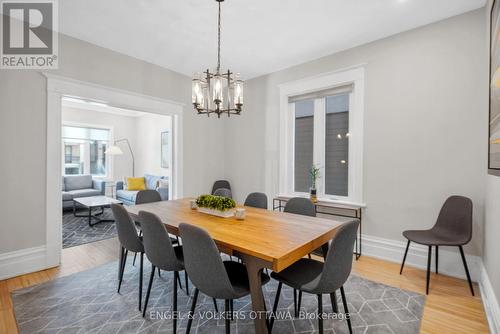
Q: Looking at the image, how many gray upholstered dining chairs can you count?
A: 10